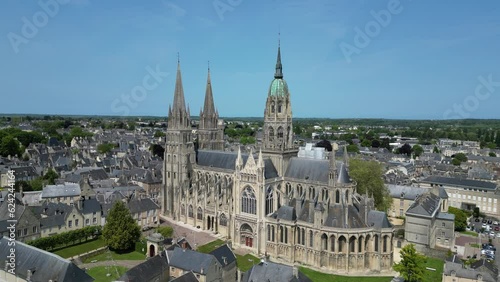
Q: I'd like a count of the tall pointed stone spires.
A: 2